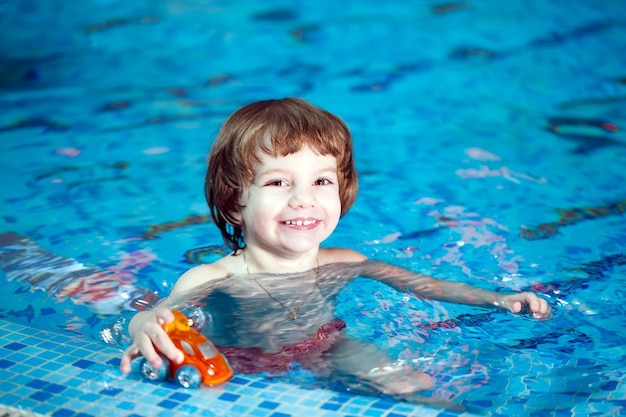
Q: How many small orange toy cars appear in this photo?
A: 1